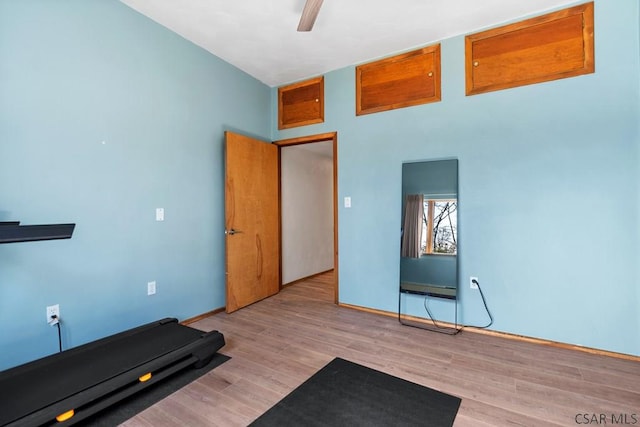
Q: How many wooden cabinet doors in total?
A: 3